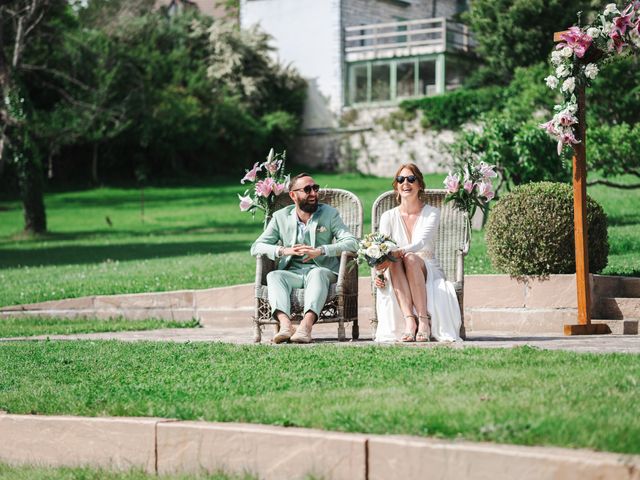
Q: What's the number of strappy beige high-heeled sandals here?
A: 2